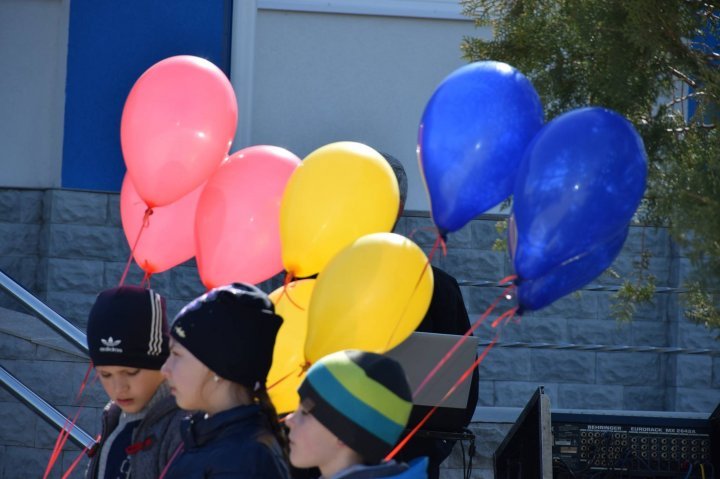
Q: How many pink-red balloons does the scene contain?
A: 3